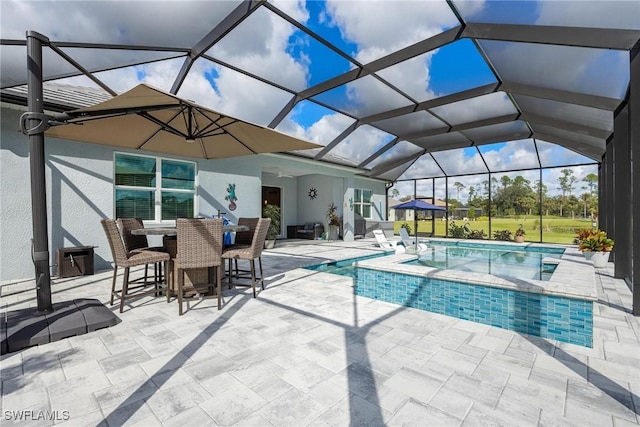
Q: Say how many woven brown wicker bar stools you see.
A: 5